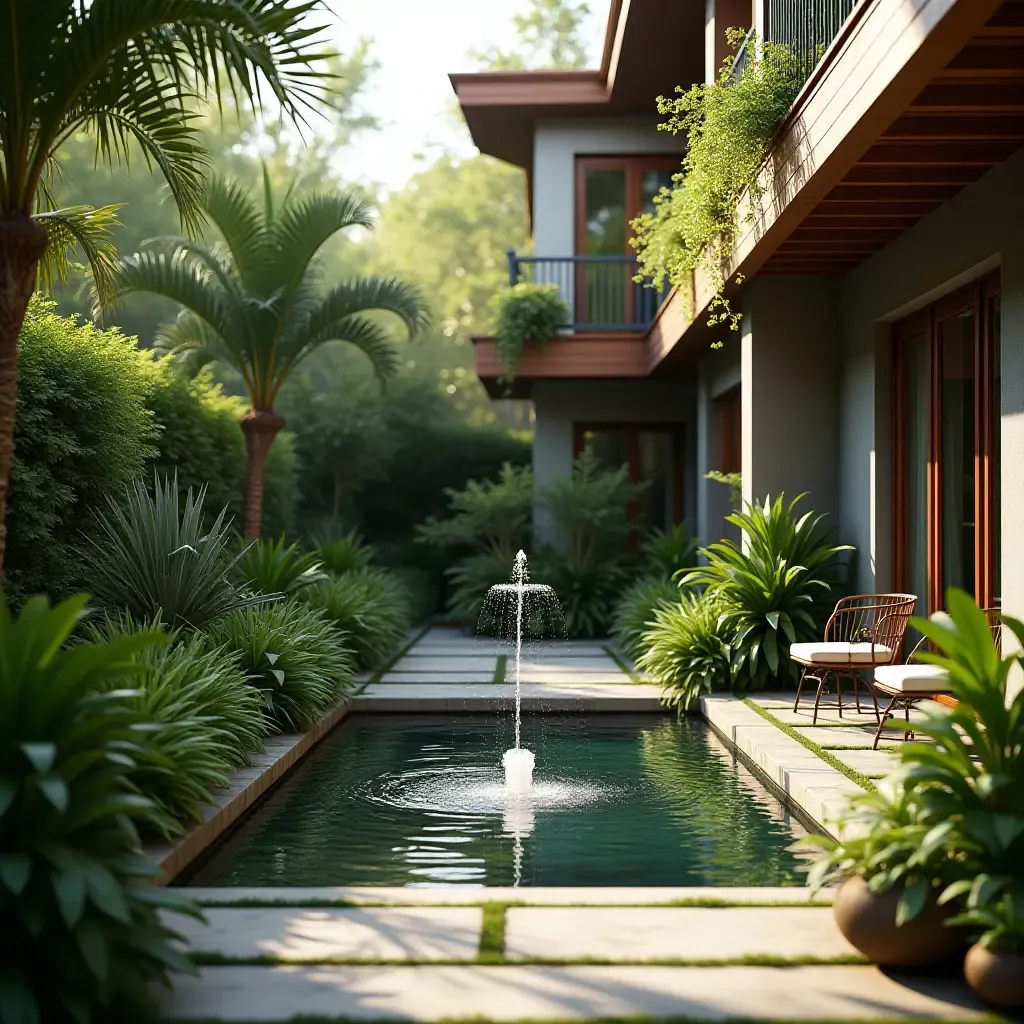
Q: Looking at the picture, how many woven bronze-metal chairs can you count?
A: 2